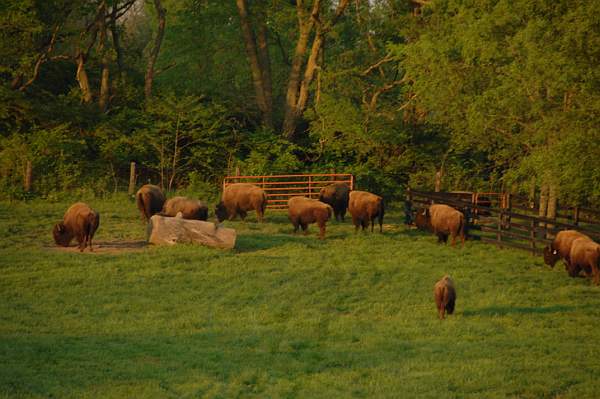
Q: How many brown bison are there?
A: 11